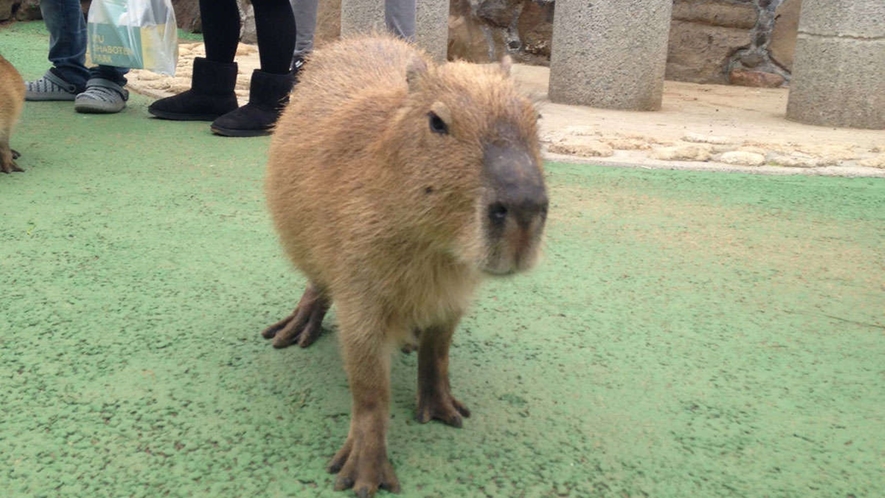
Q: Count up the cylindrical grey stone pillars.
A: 3